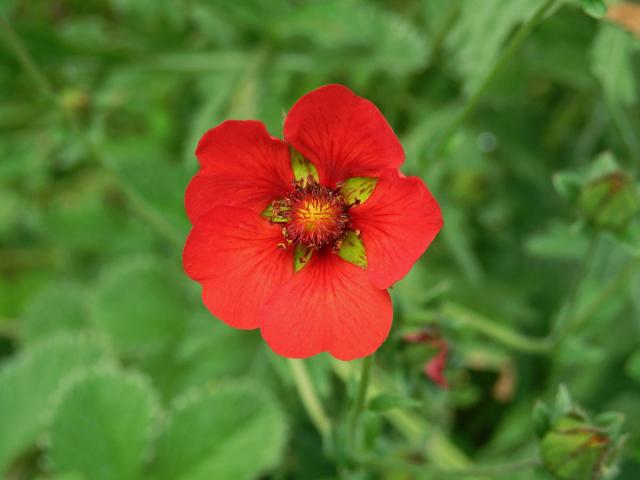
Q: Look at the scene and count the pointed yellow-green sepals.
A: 5